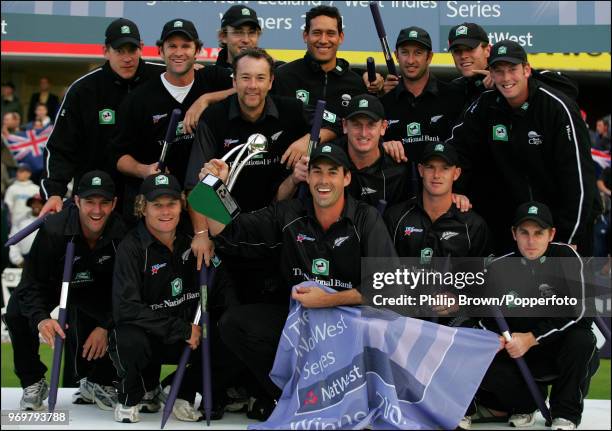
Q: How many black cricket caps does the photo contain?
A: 12